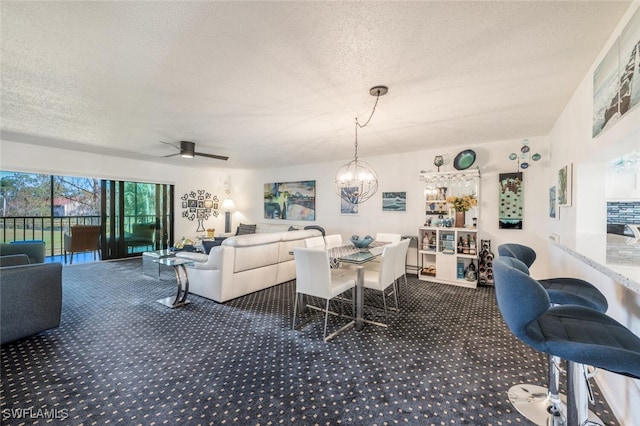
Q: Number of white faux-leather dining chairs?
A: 6